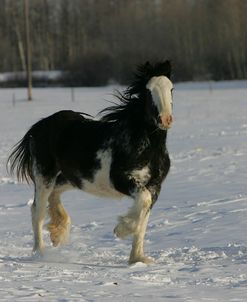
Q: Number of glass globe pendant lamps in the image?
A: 0